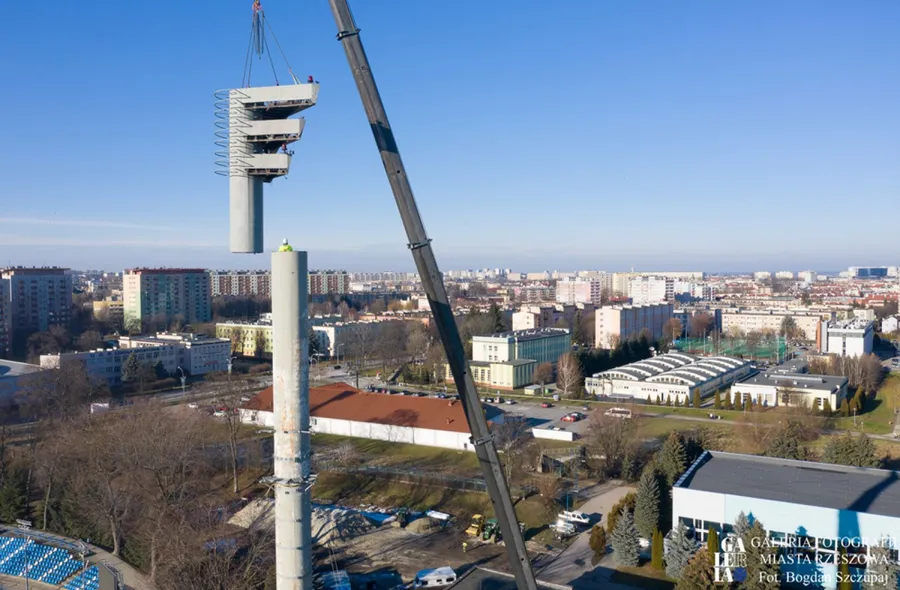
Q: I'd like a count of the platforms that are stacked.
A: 3